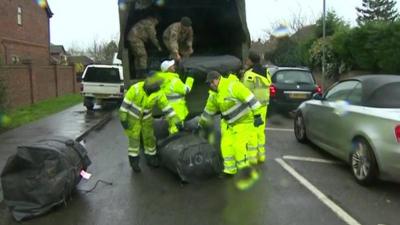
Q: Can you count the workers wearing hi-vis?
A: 4